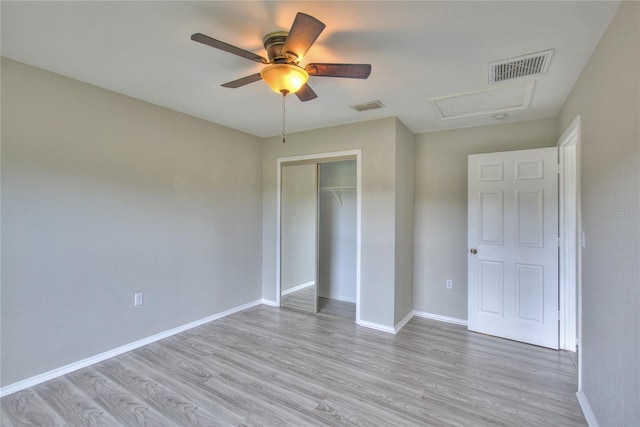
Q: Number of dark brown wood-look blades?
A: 5